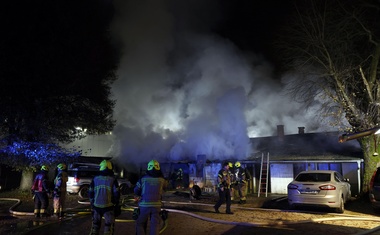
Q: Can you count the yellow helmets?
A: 6